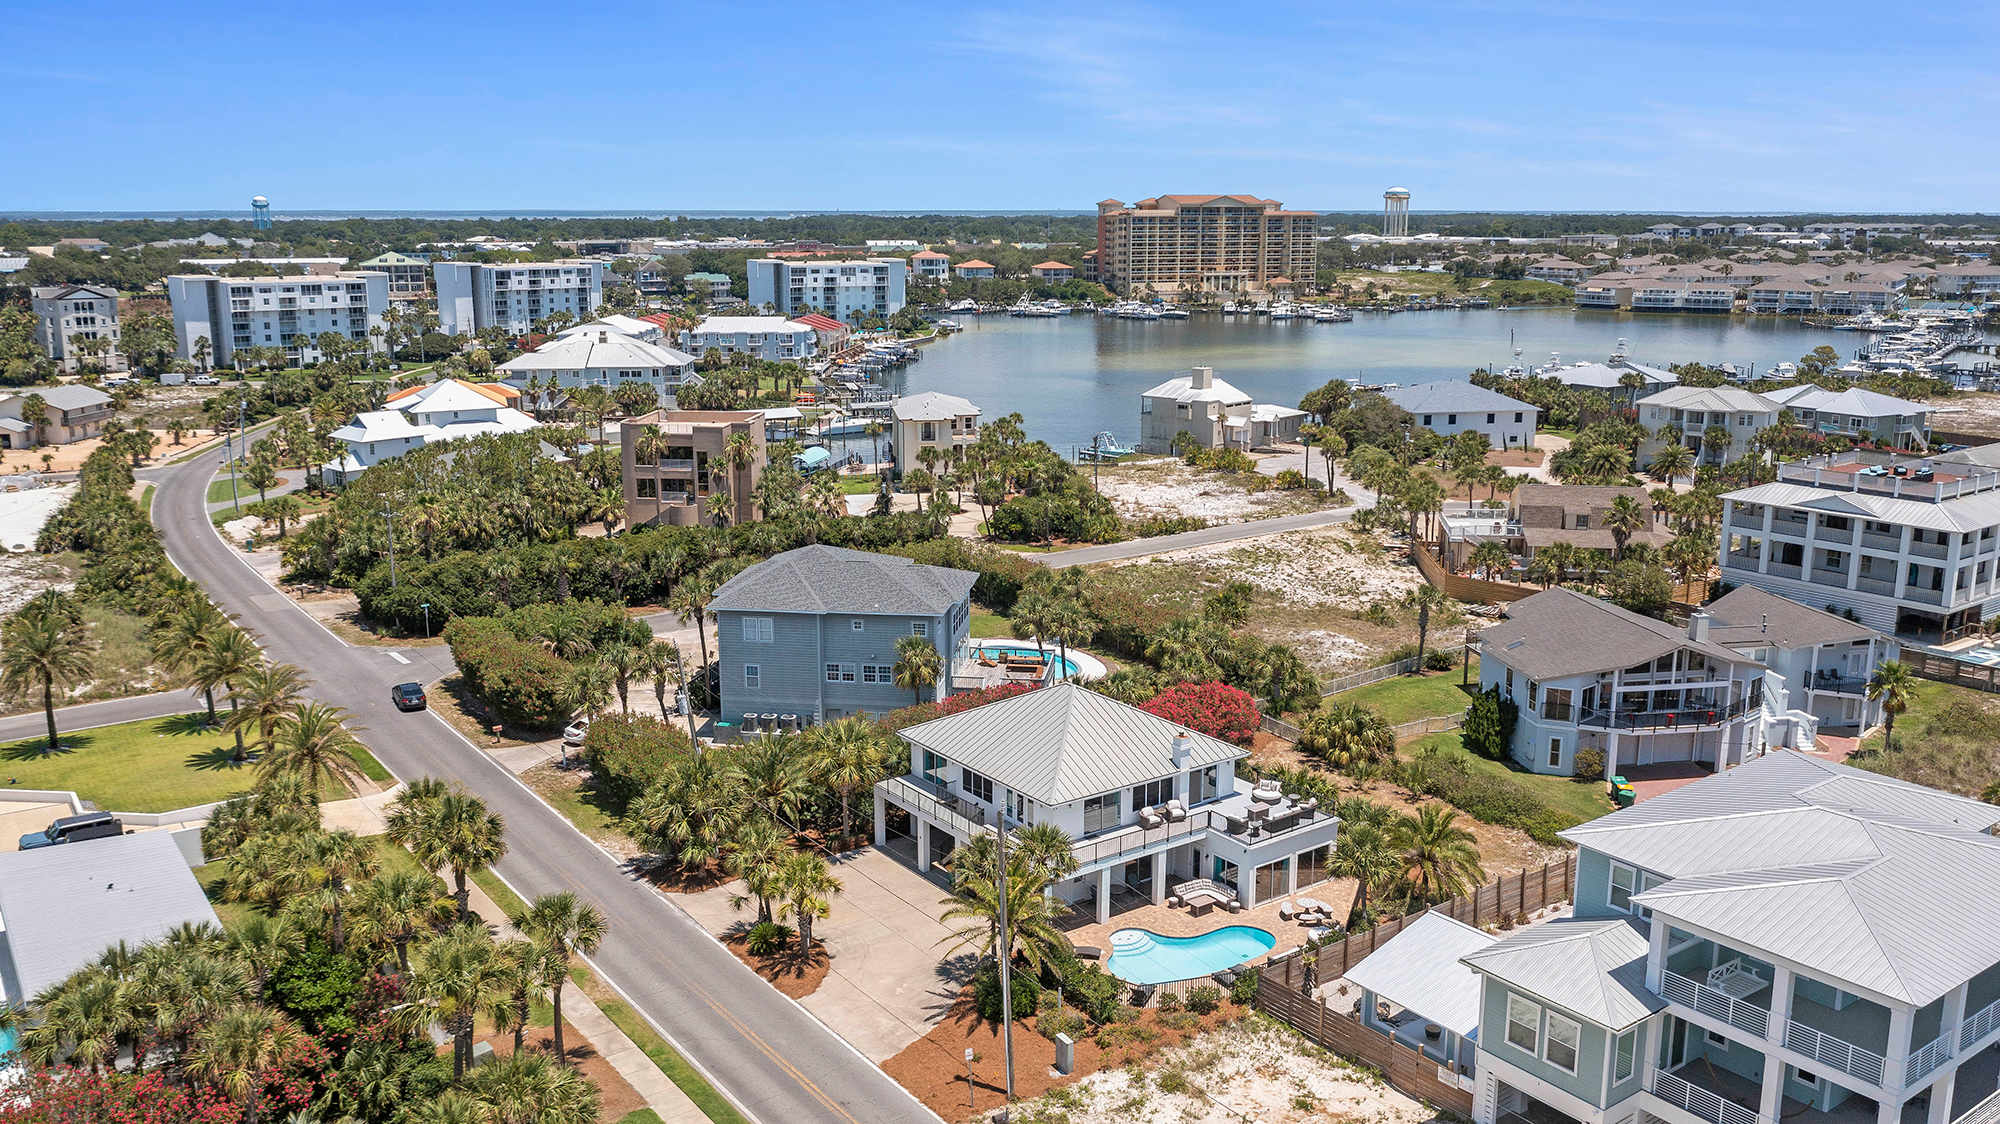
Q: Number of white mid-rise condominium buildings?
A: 3